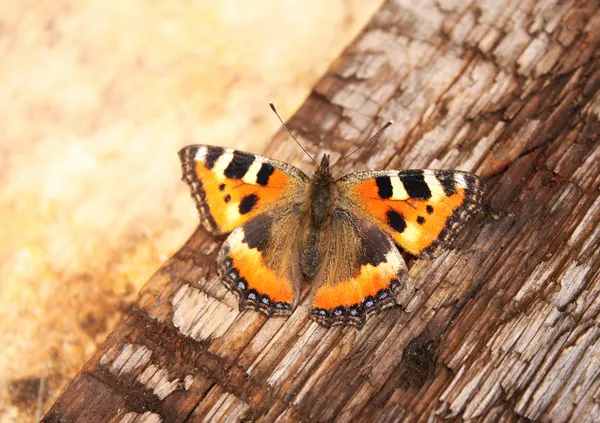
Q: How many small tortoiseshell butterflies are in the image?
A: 1